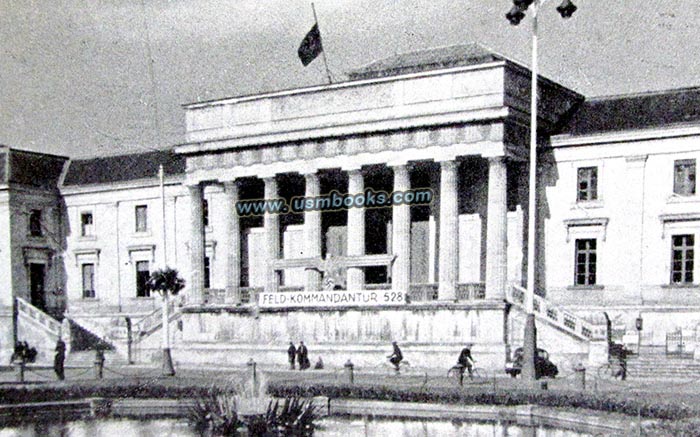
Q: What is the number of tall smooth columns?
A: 8